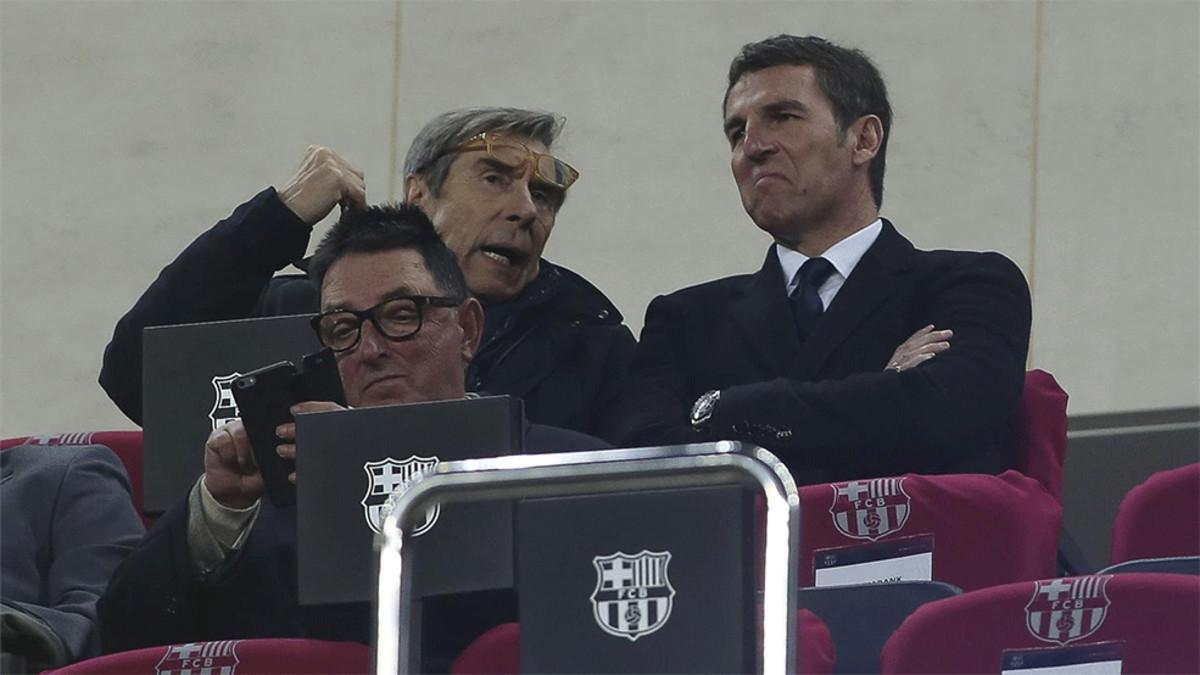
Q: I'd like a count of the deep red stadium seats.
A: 7